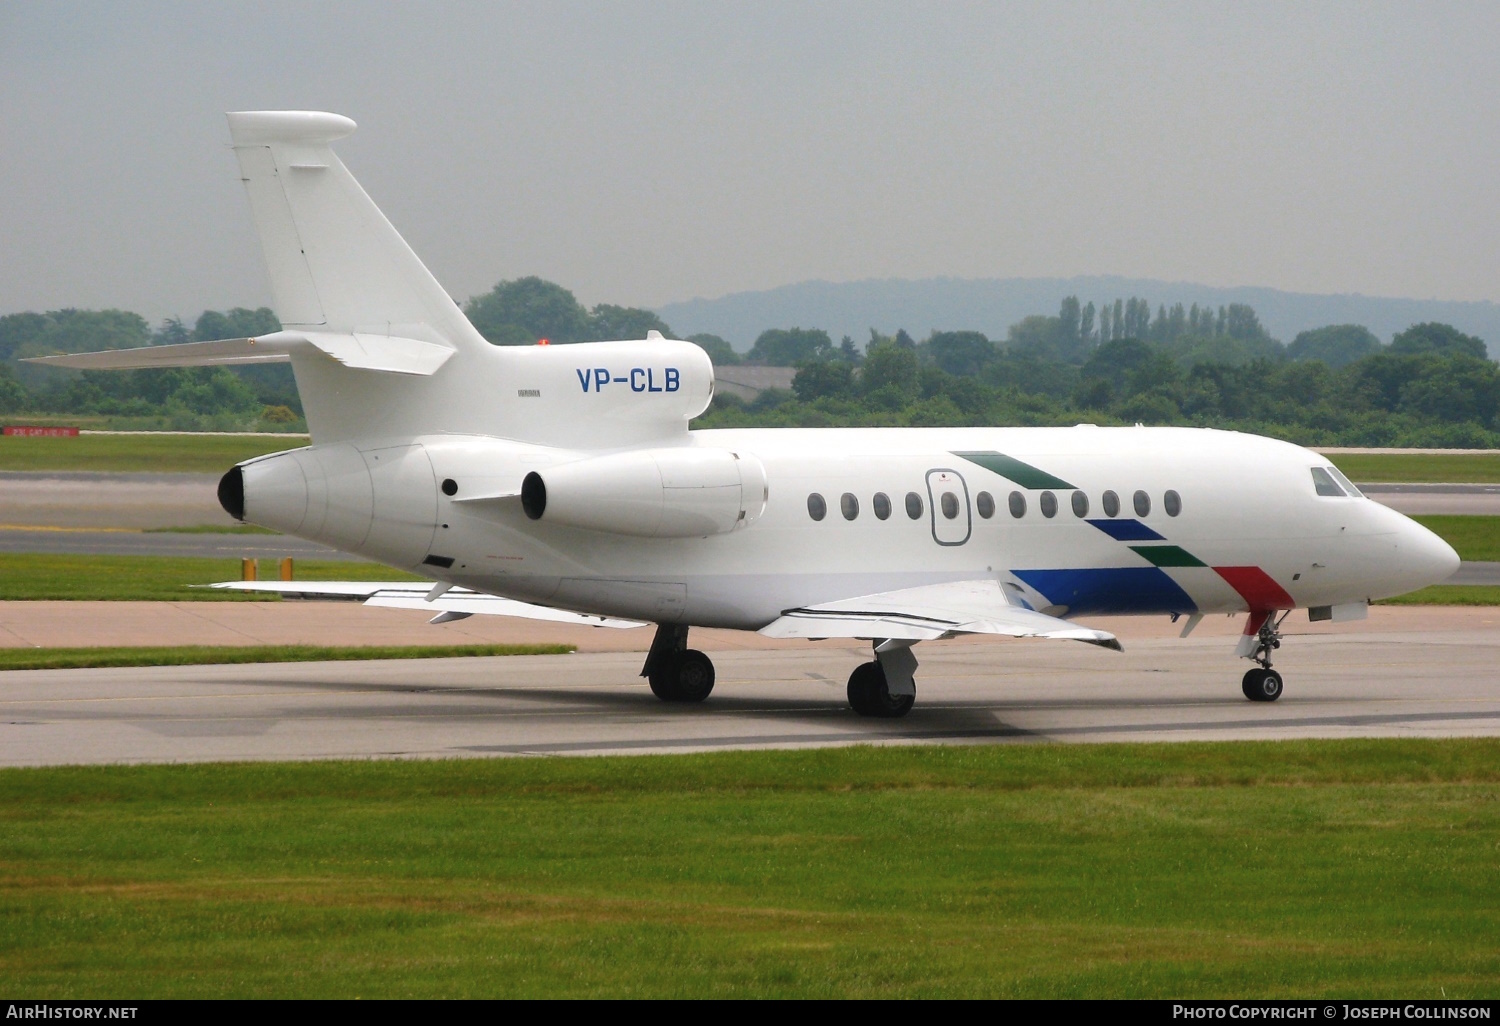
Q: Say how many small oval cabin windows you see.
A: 12